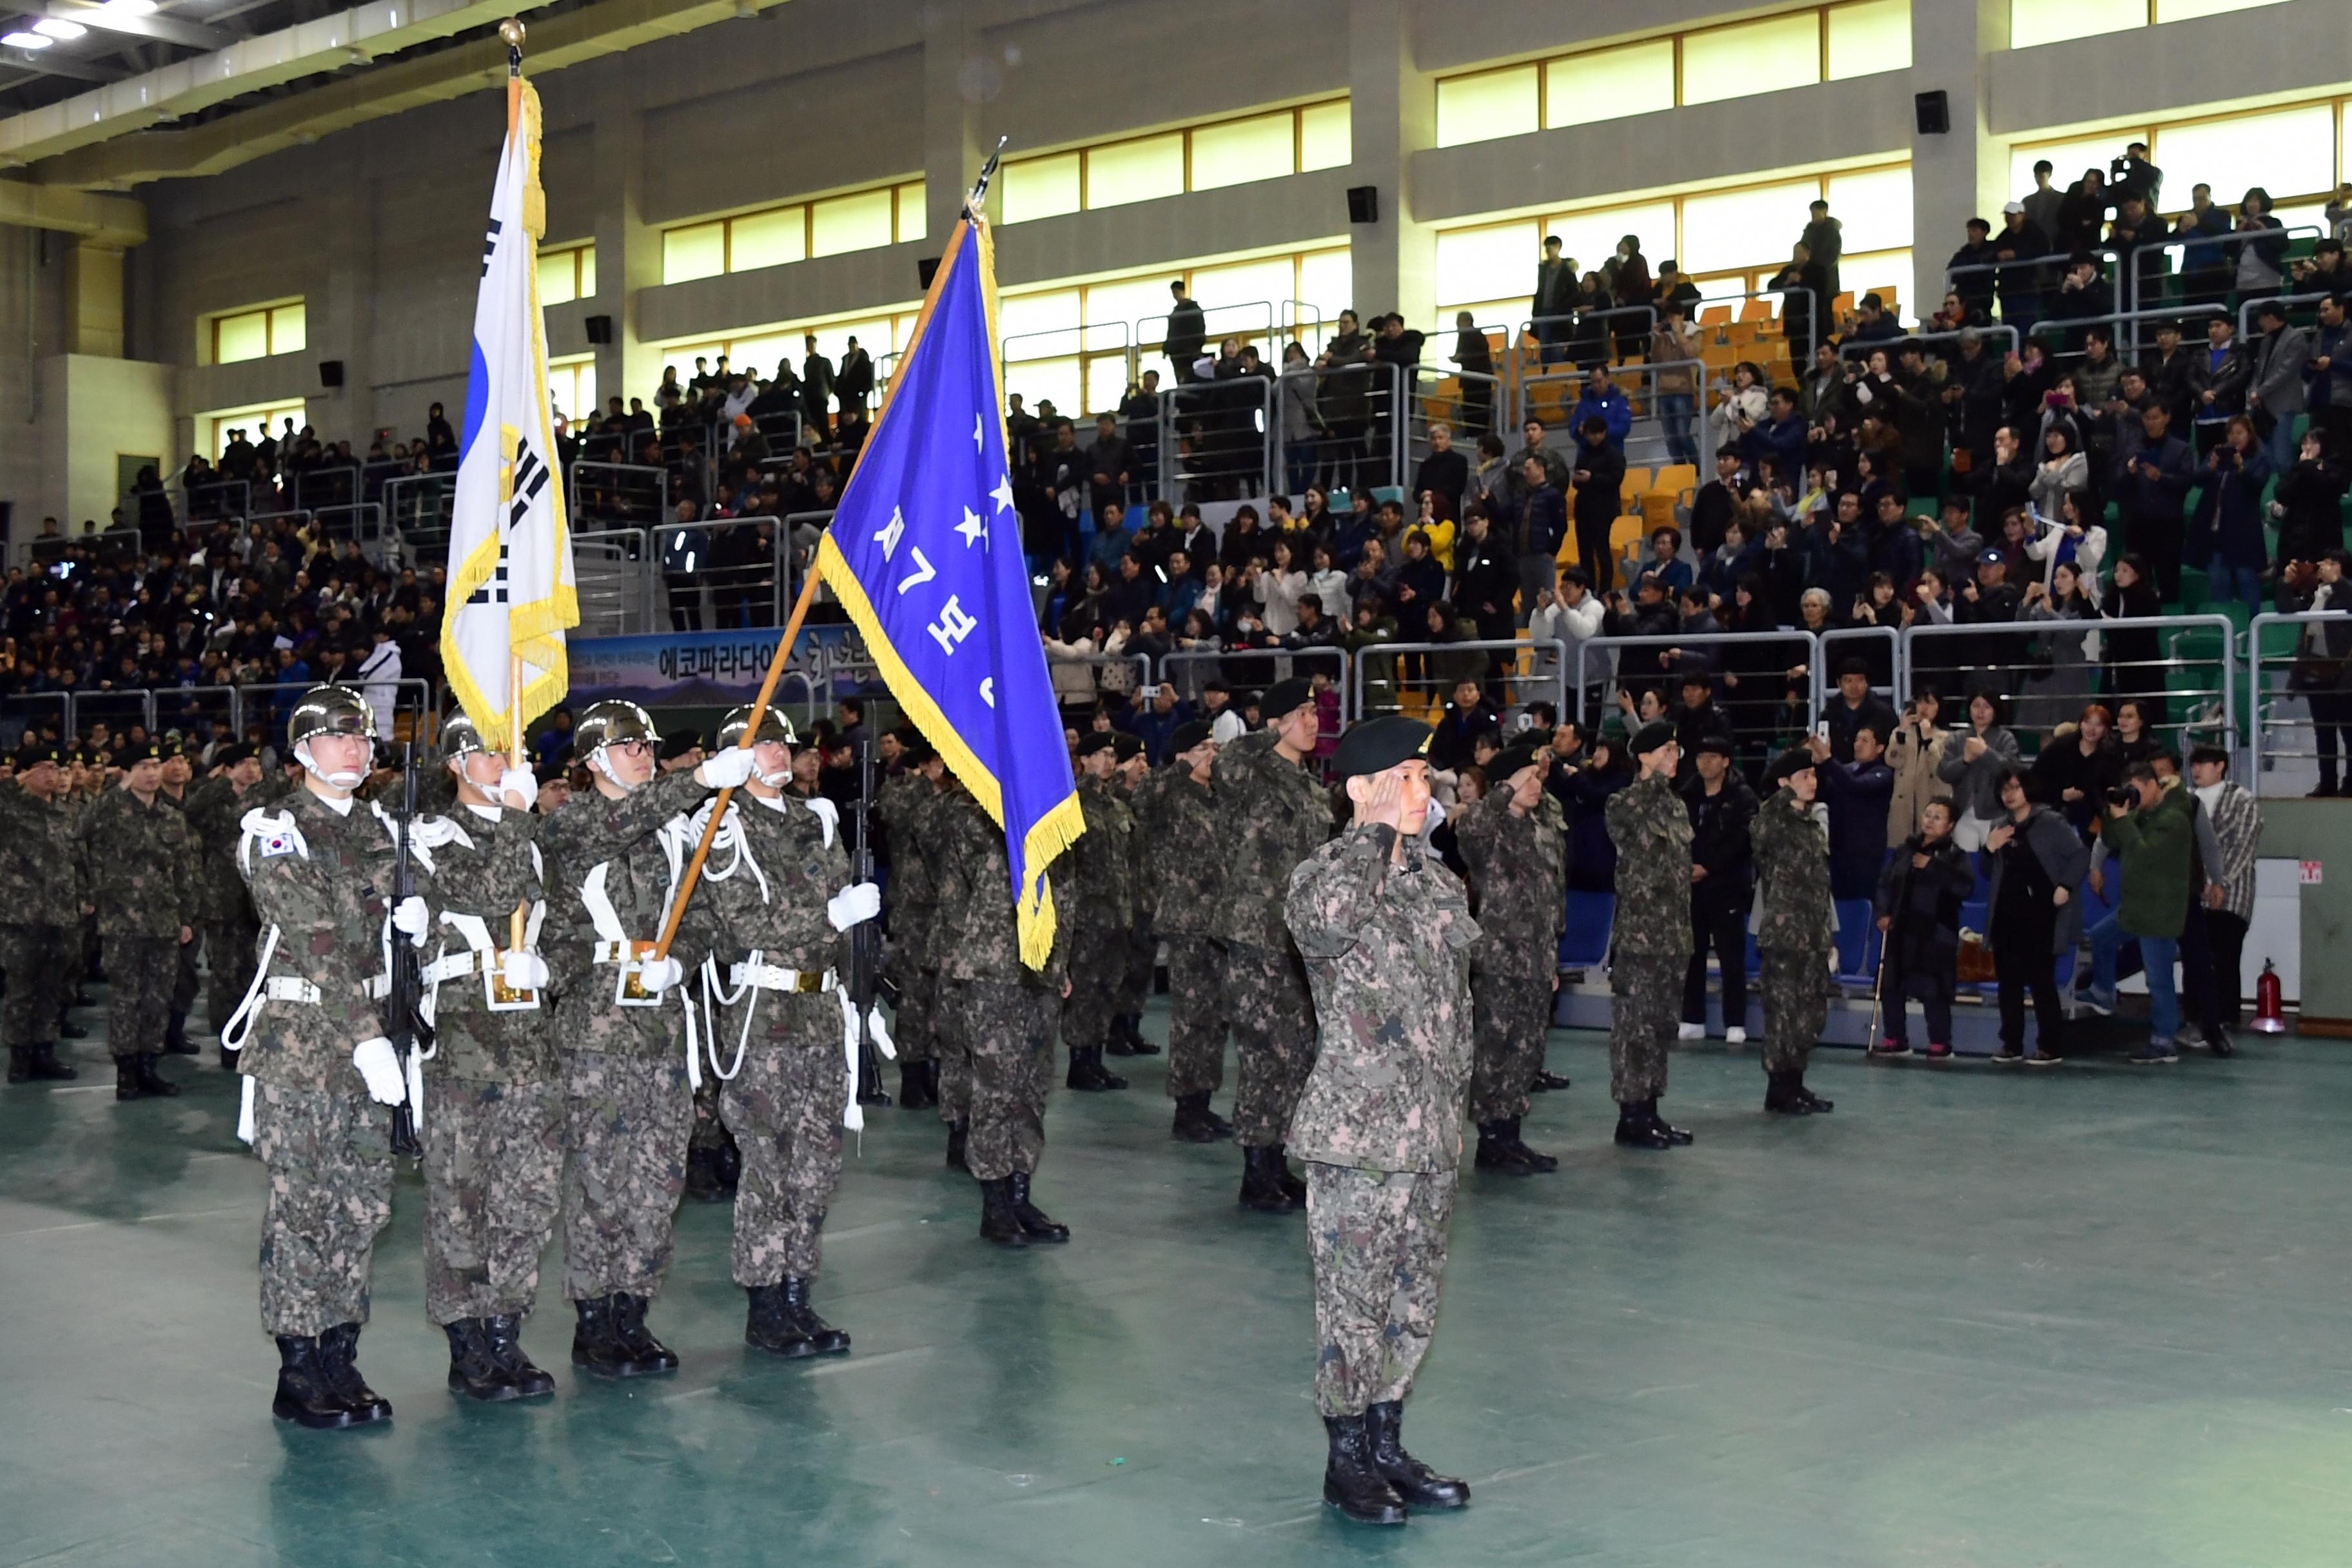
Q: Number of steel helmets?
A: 4